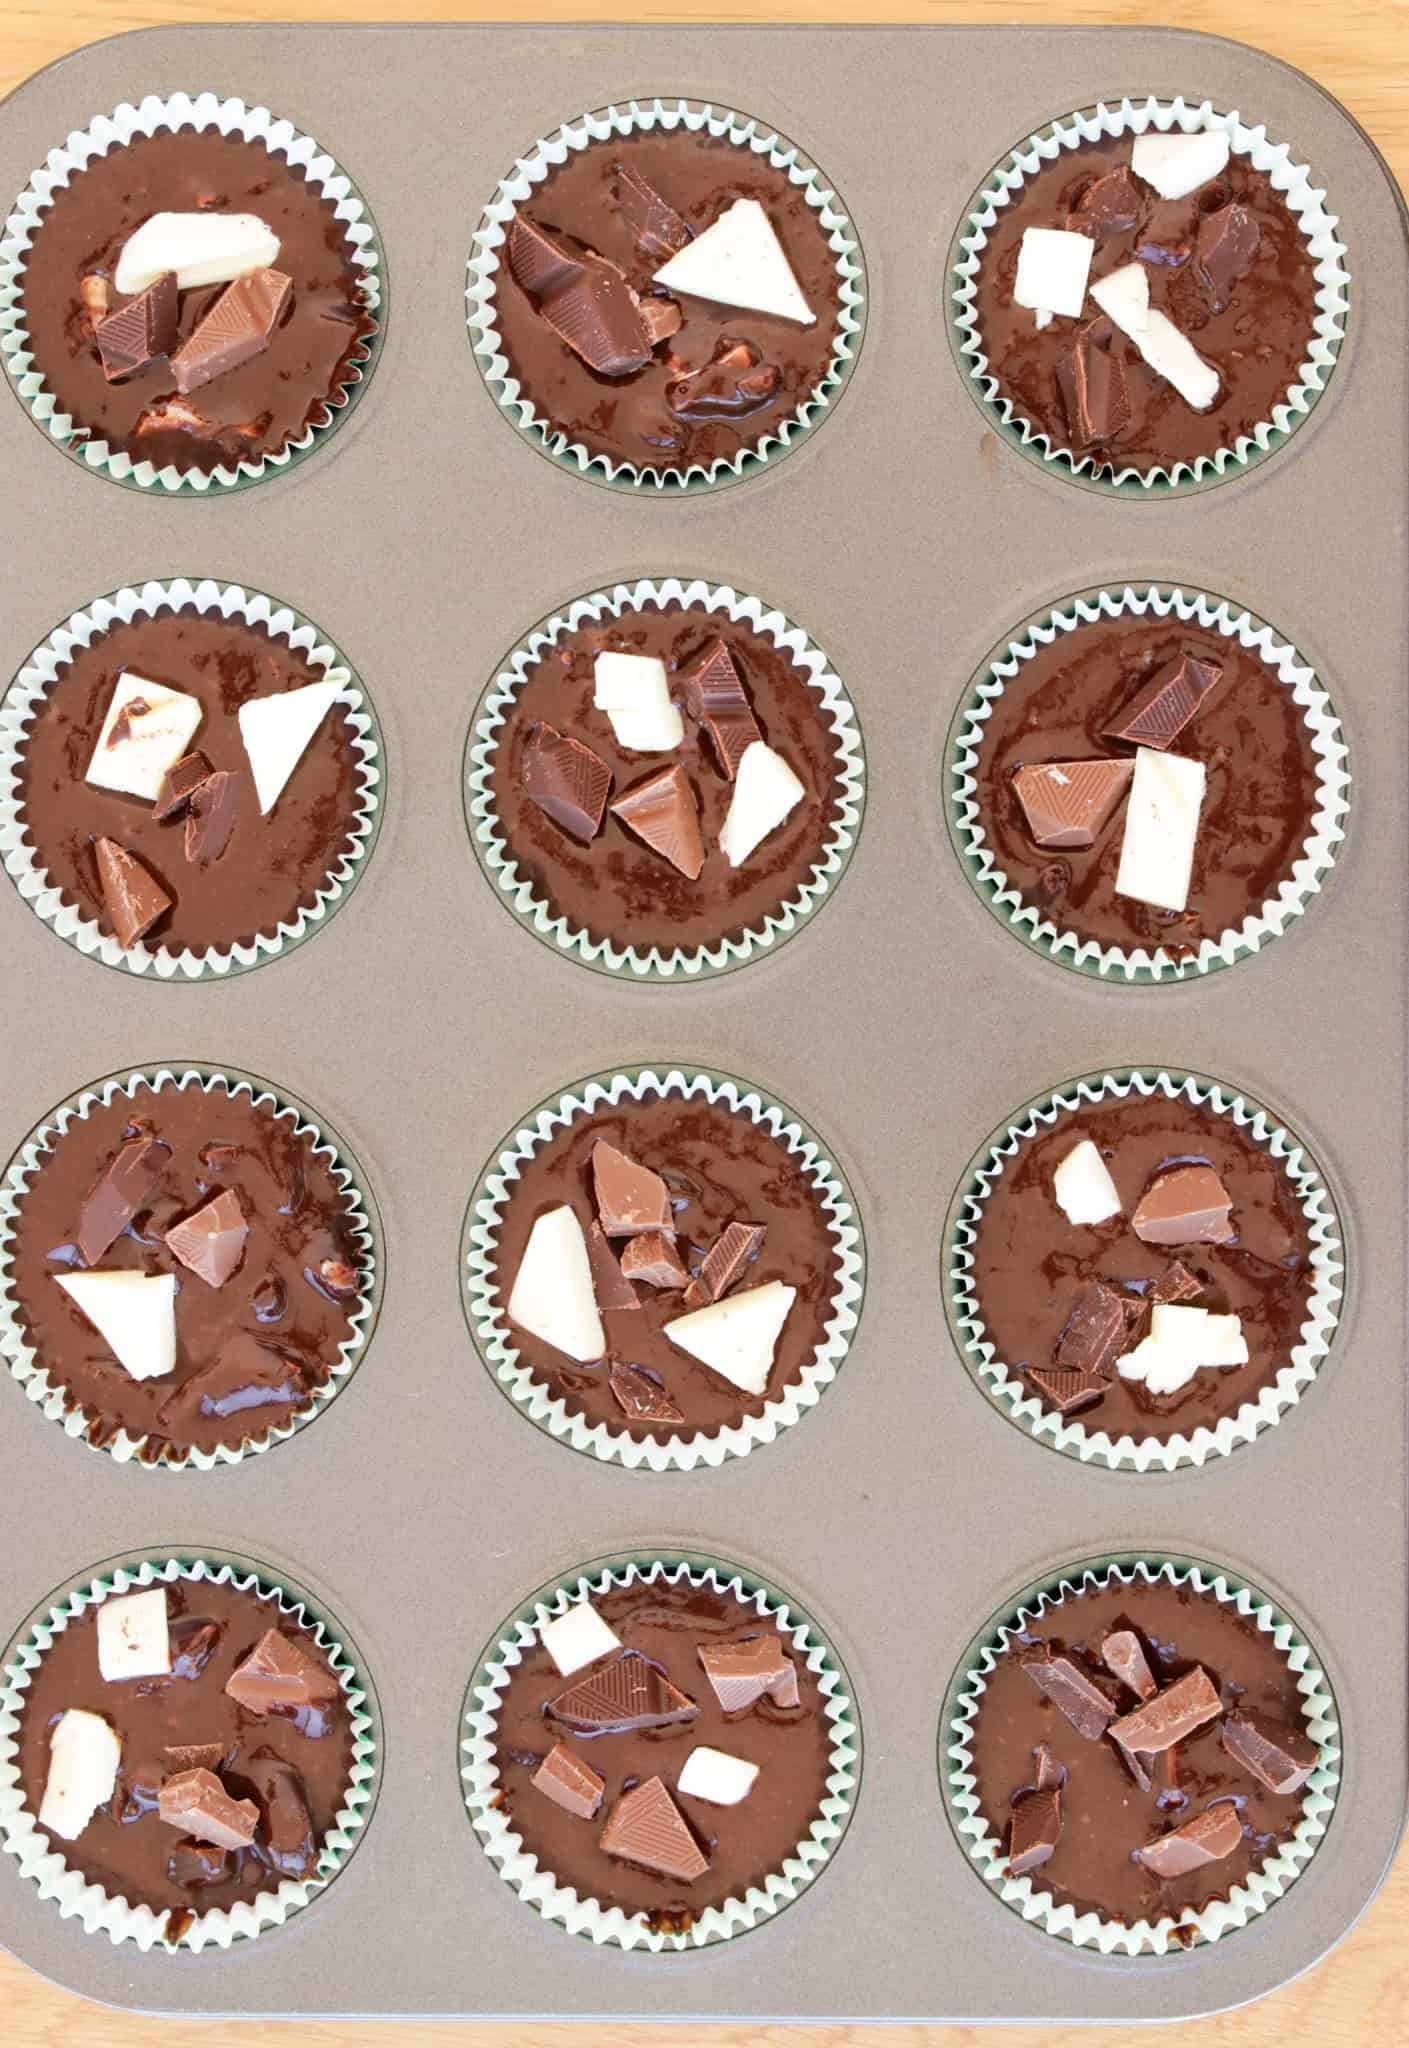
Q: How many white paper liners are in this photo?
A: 12